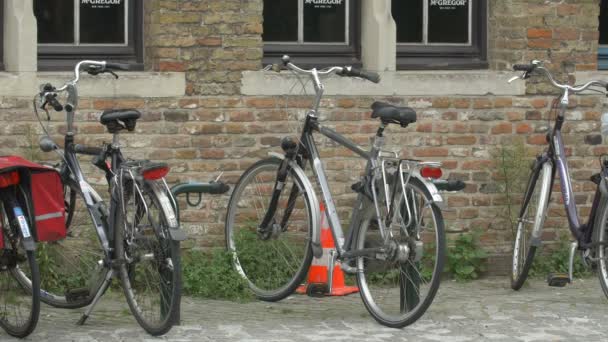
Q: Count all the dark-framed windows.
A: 3